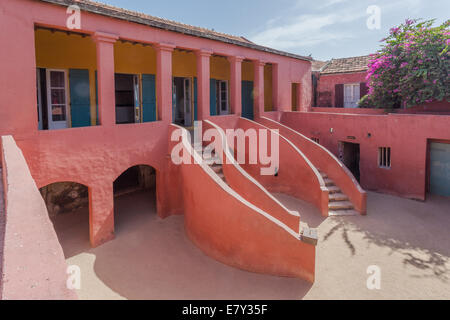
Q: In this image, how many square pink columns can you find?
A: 5